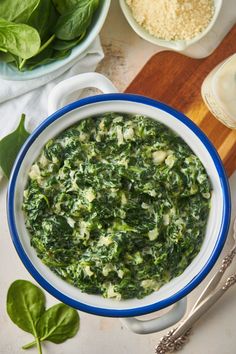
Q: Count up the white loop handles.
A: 2